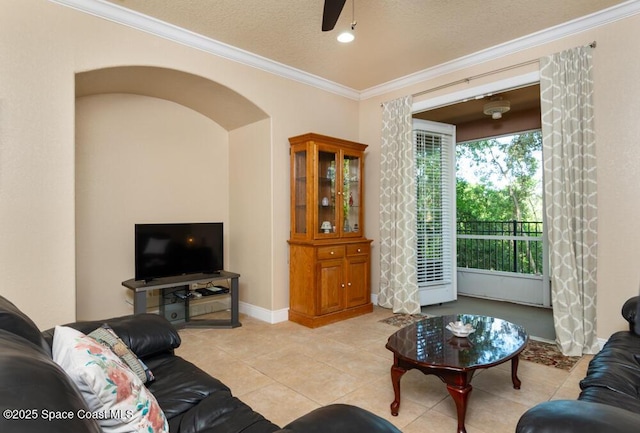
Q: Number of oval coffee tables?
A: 1